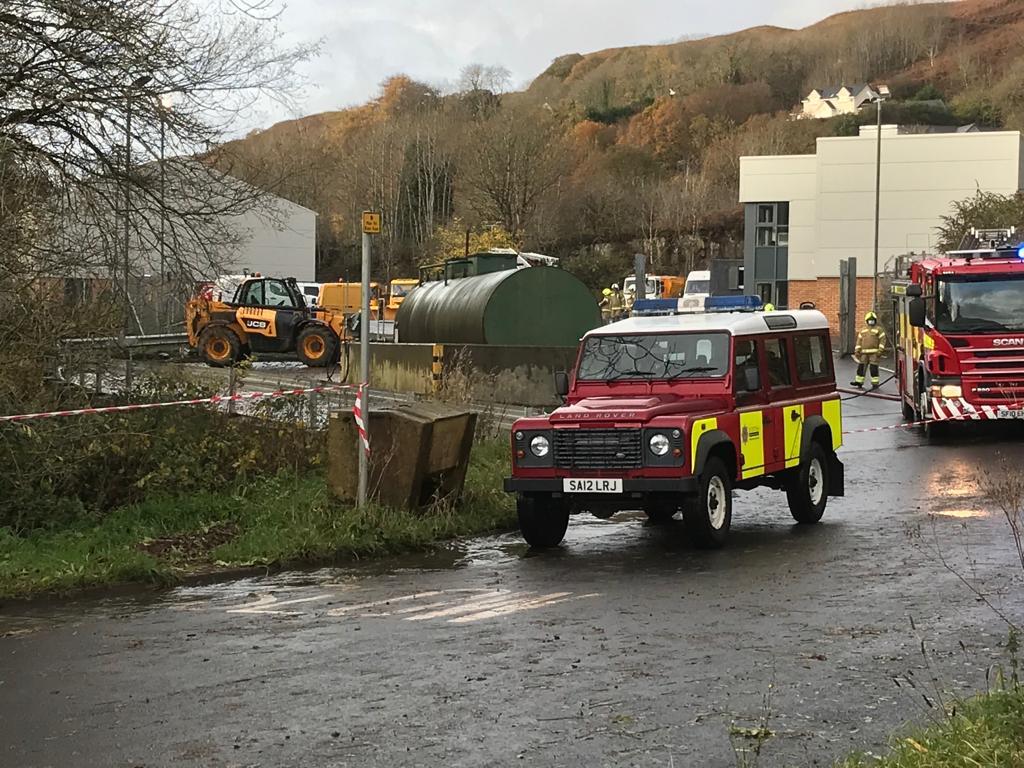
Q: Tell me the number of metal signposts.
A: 1